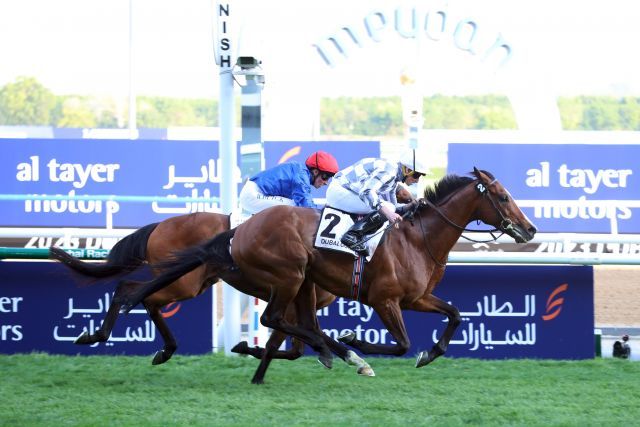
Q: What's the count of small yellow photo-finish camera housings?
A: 0